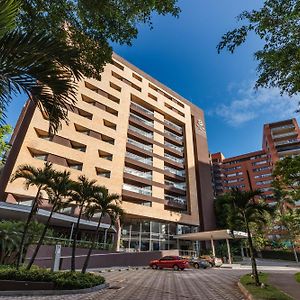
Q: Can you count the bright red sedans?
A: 1